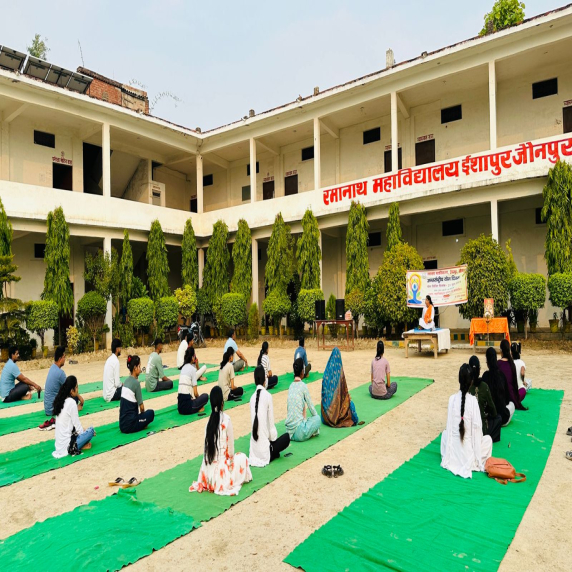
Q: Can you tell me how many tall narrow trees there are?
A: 12